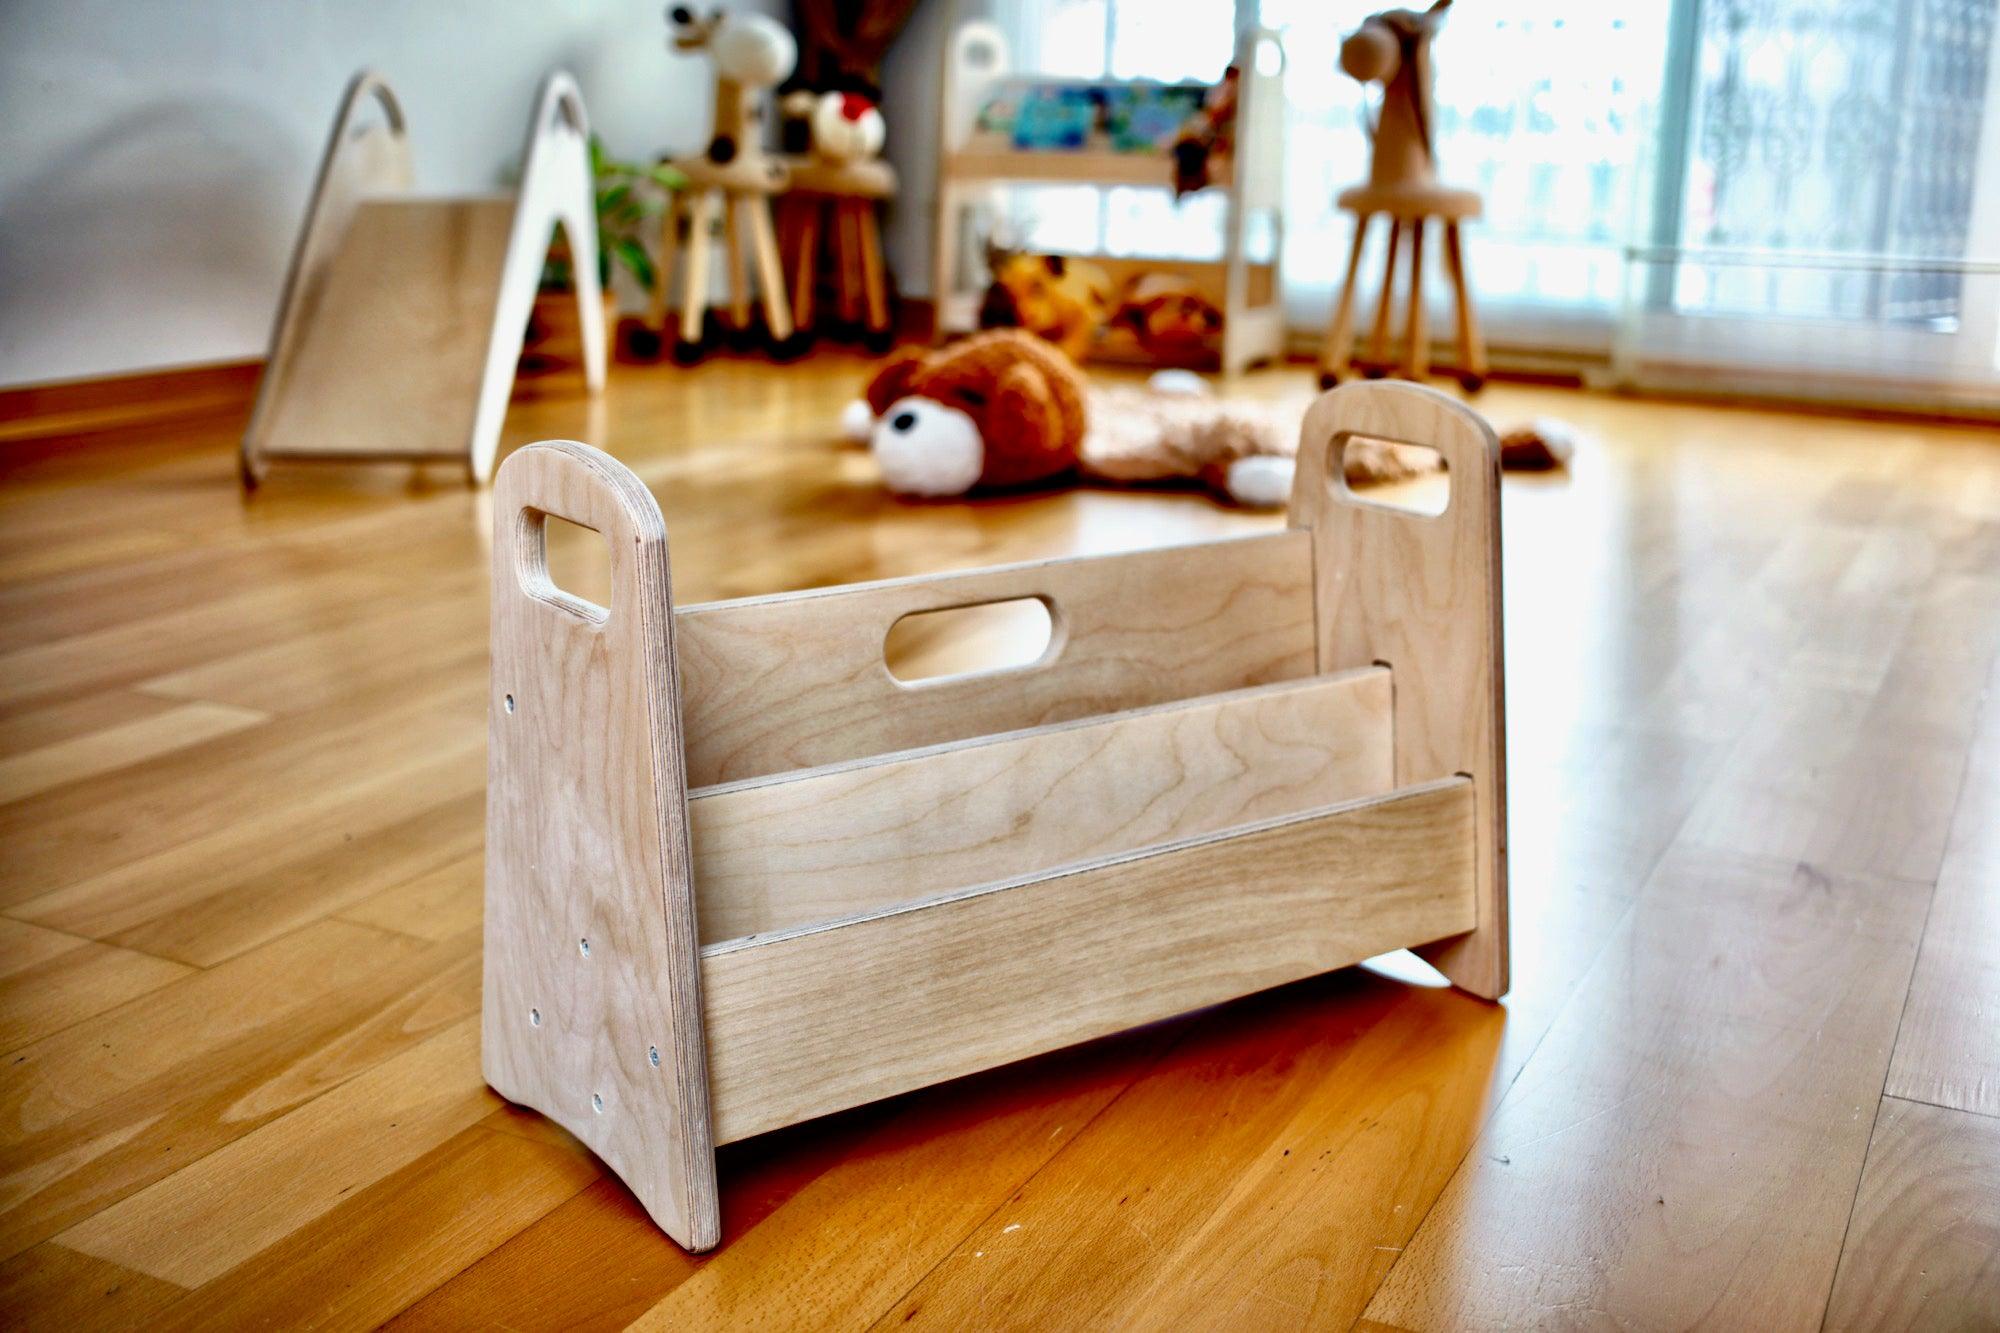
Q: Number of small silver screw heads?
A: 5